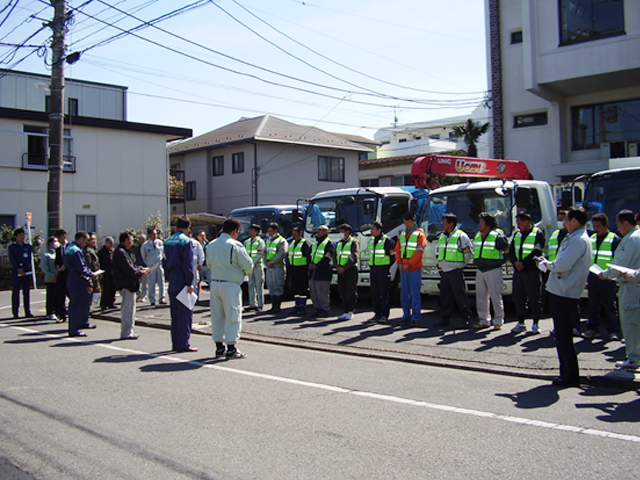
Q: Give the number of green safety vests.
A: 12